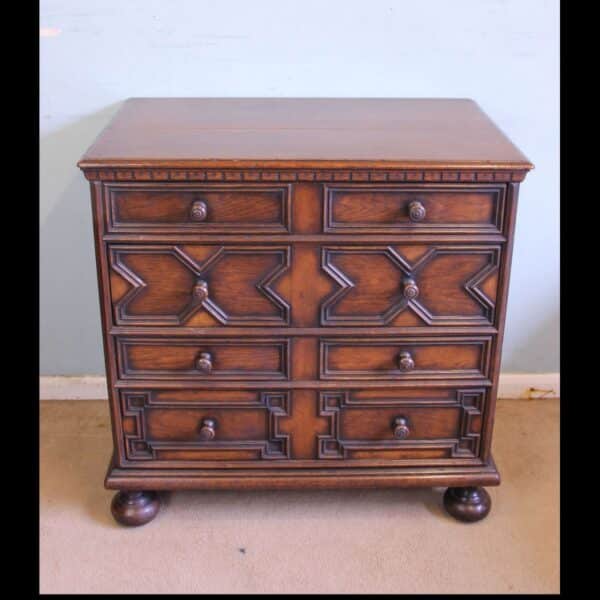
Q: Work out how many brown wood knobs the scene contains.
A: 8